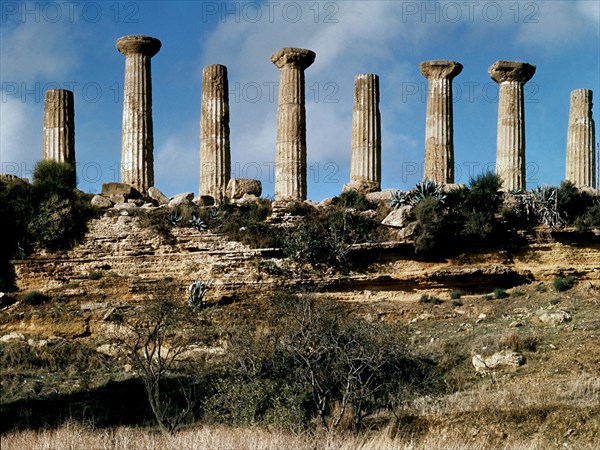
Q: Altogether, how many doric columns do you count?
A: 8